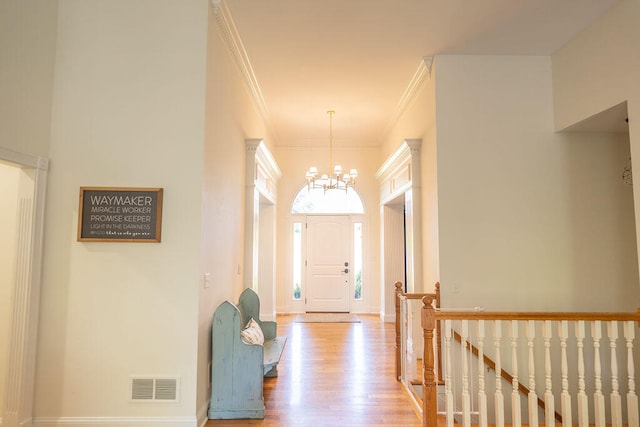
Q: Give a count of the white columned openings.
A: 2